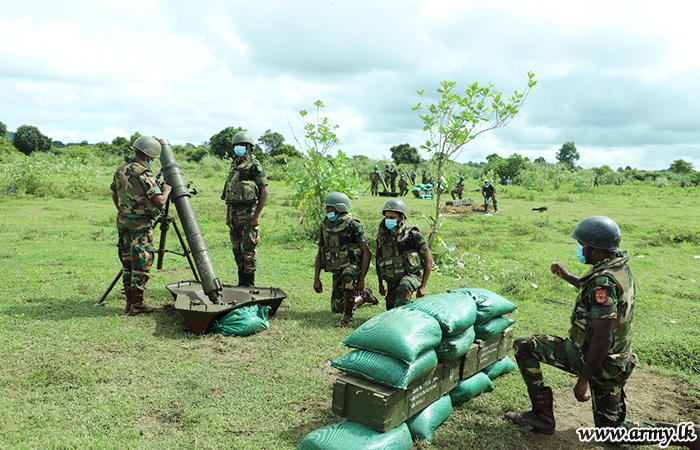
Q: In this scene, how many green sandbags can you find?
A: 11